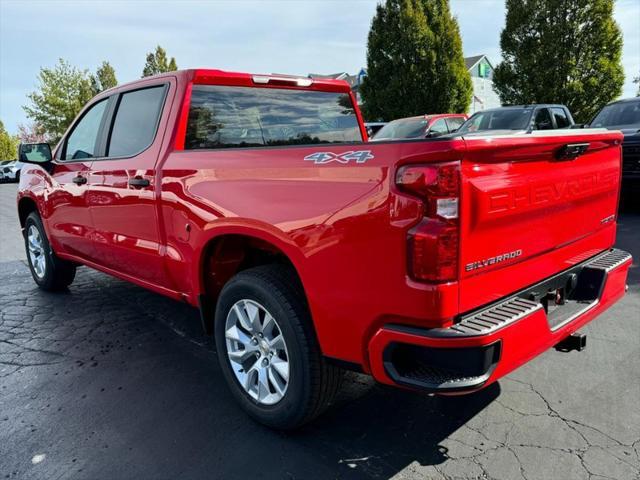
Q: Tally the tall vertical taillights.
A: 1